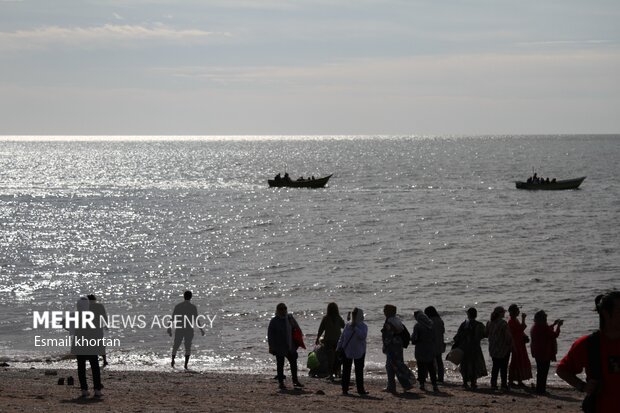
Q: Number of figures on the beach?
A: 14